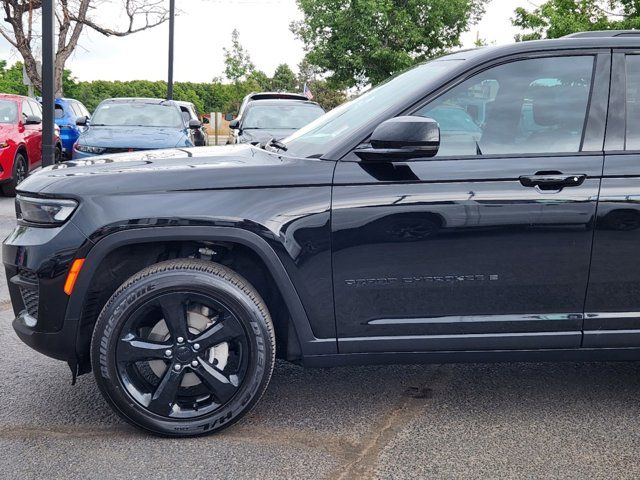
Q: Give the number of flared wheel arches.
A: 1